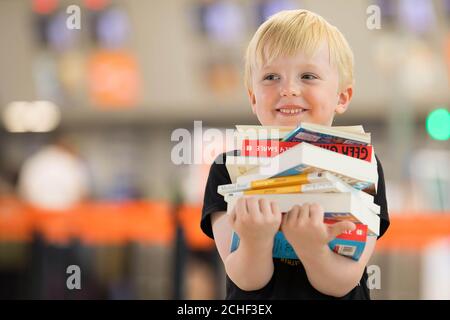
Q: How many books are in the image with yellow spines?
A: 2